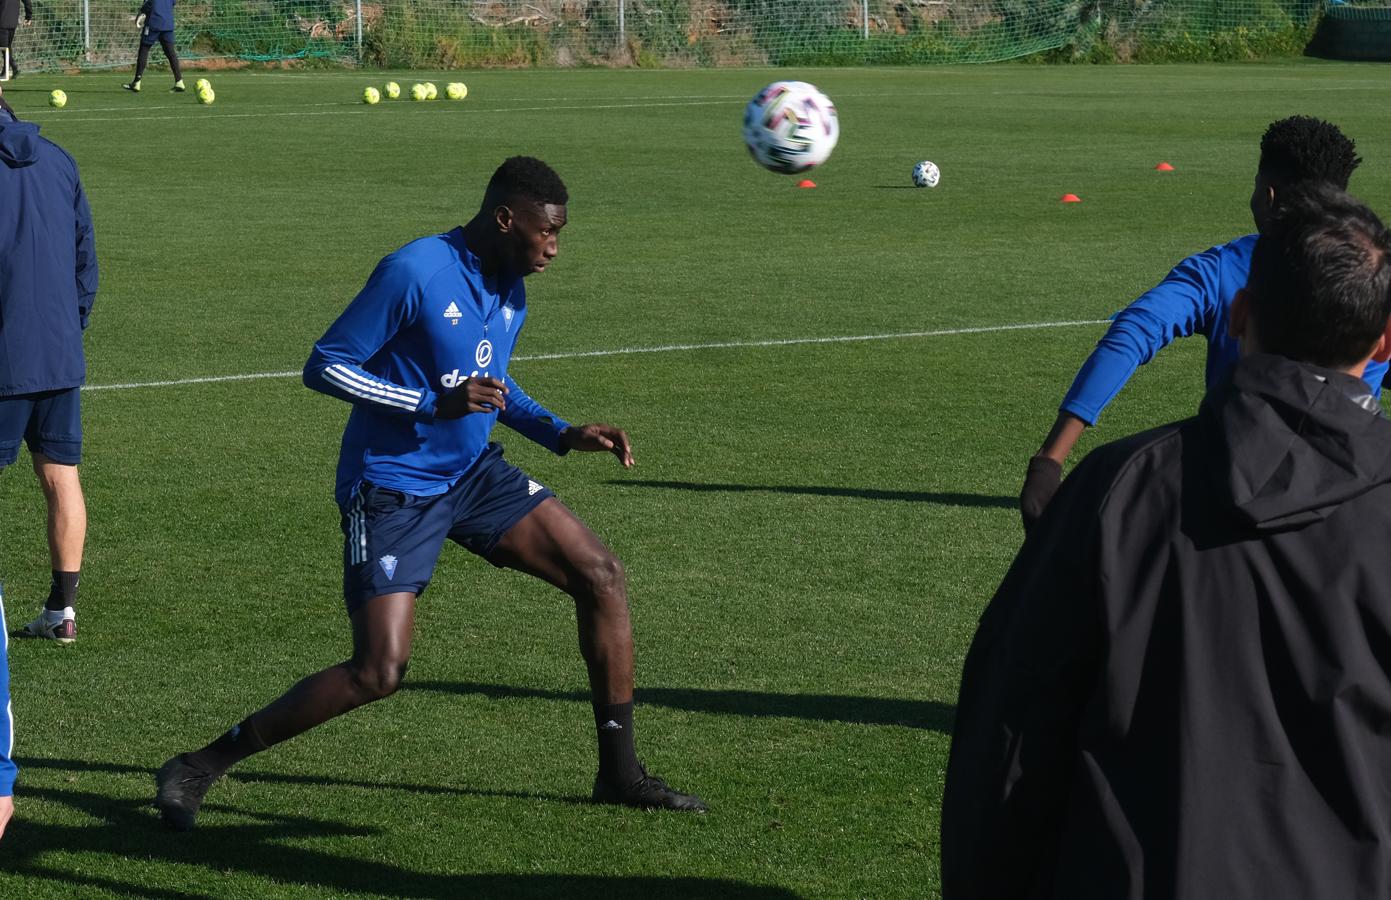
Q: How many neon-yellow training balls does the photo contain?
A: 9